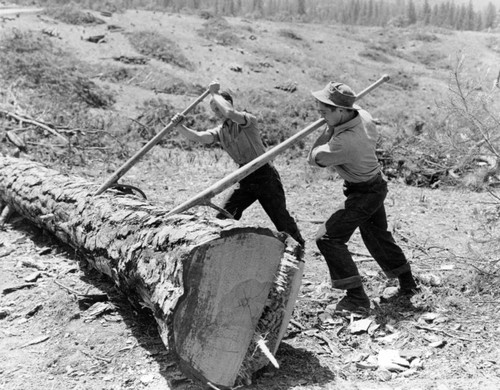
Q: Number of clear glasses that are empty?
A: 0